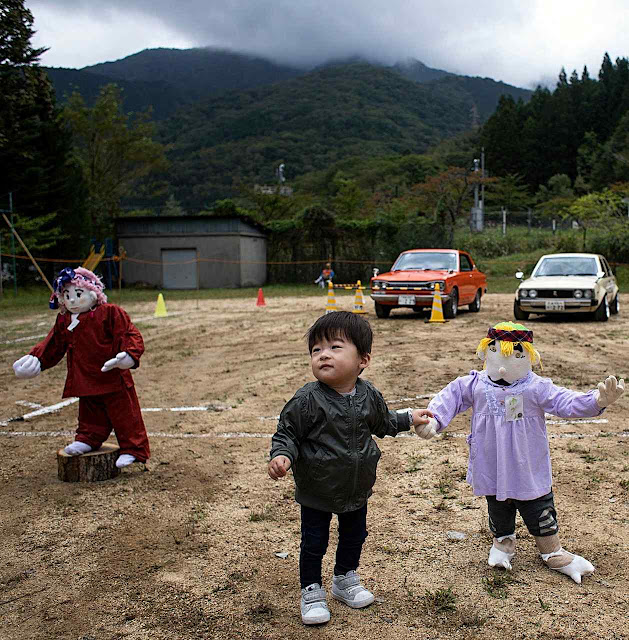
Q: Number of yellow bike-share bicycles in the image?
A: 0